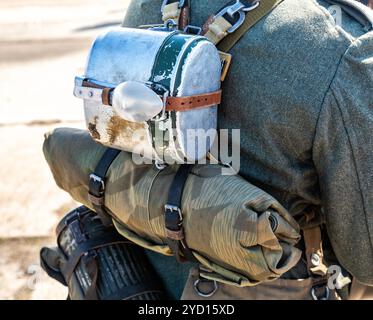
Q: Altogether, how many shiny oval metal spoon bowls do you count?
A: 1